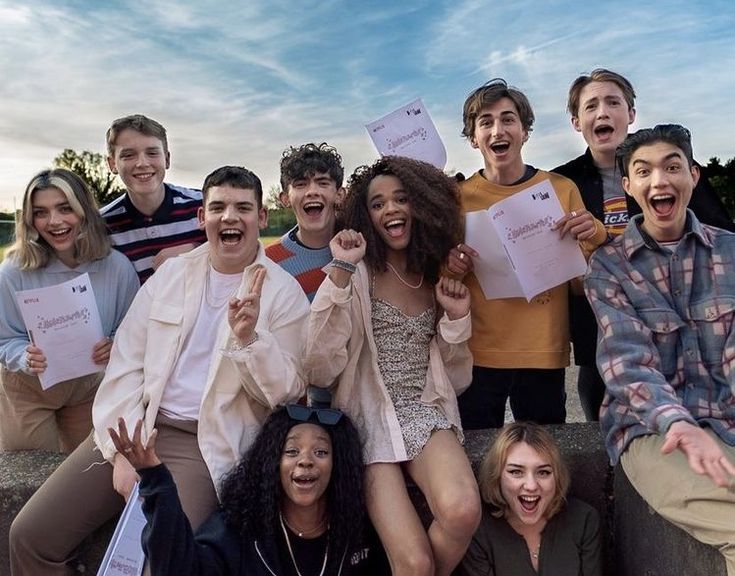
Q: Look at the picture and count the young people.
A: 10